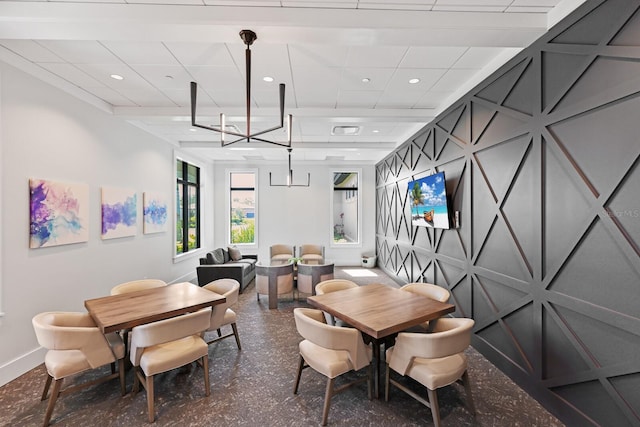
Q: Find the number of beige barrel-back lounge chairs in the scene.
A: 4